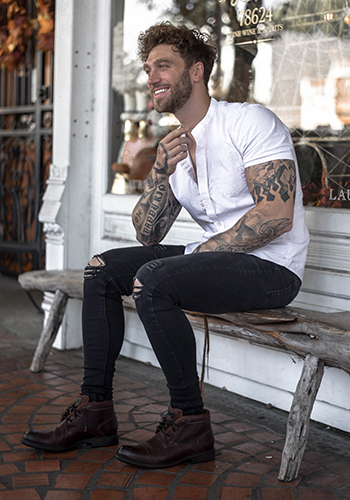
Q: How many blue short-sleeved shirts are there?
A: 0